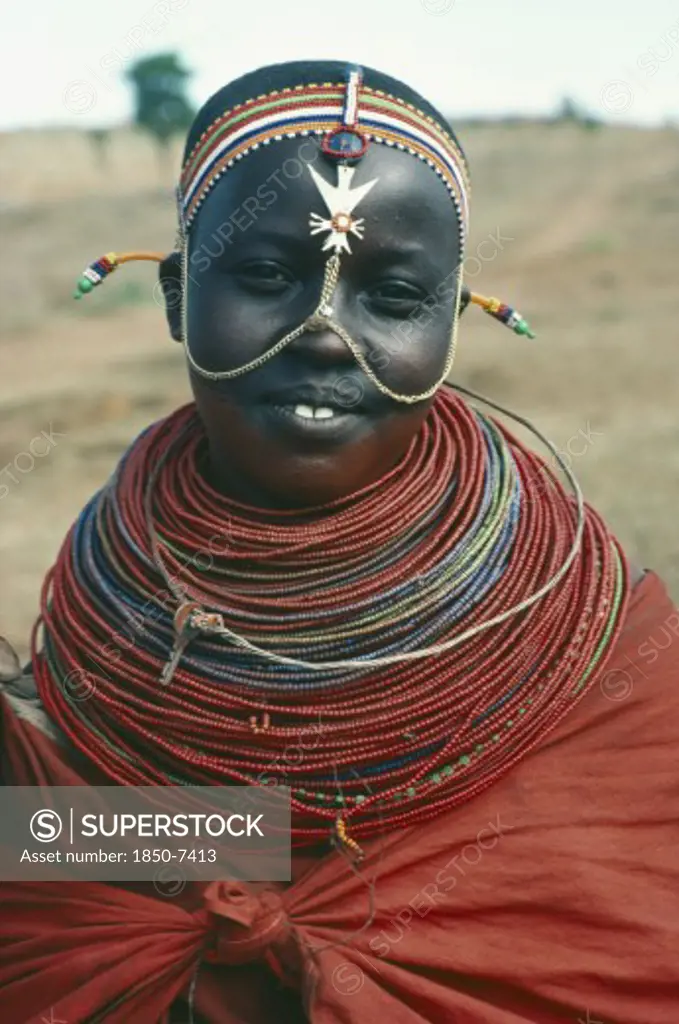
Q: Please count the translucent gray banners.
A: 1